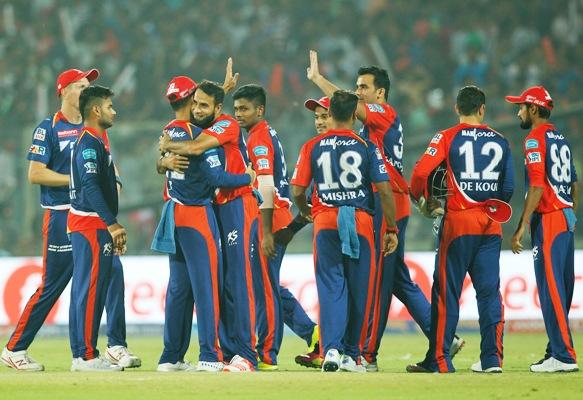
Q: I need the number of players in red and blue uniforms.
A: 10